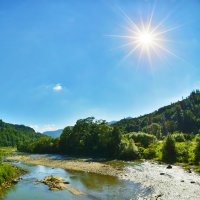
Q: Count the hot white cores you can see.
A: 1